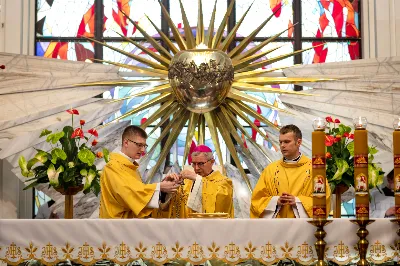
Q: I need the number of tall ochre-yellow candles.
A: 3